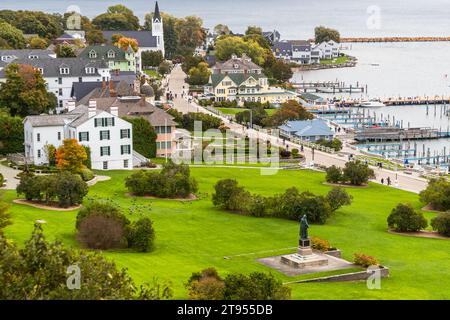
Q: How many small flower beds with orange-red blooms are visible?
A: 2